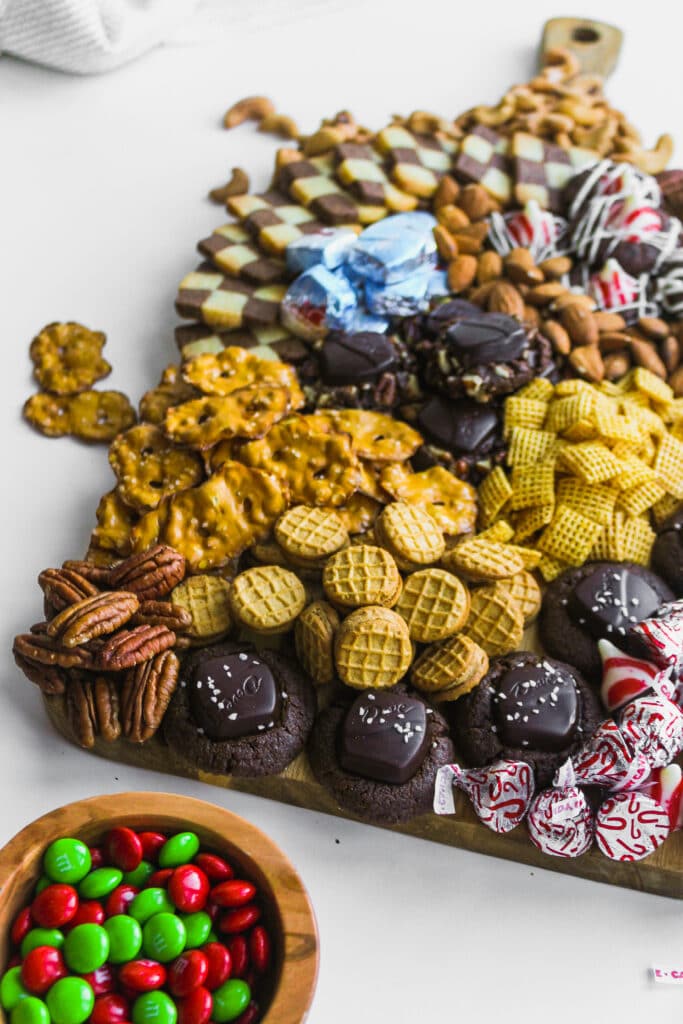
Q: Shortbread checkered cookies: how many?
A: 9